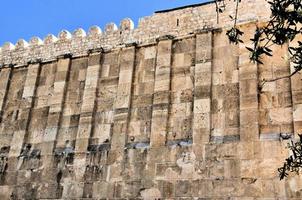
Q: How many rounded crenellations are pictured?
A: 9